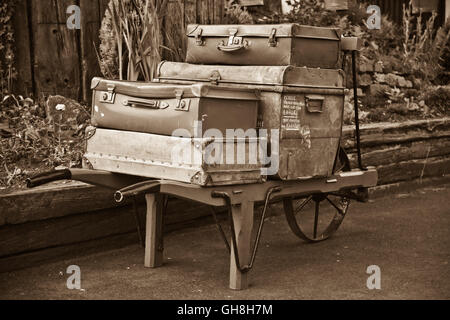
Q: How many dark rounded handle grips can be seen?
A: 2